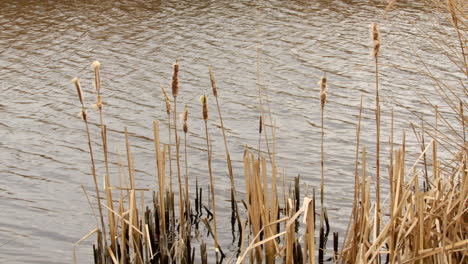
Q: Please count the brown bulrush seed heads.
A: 10